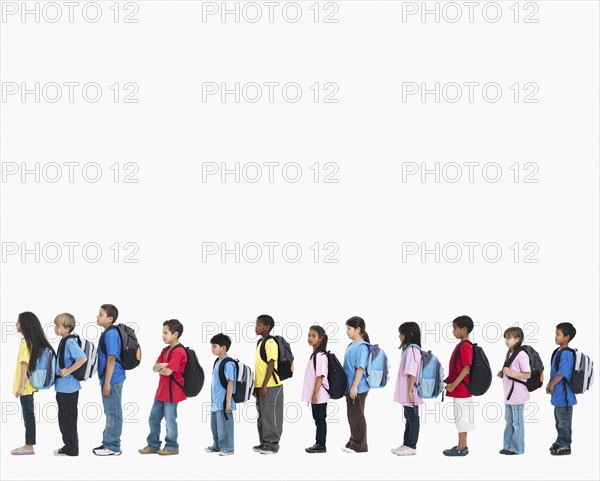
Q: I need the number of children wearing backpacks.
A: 12